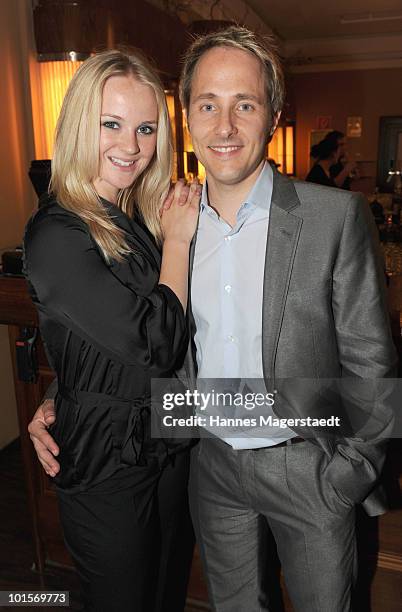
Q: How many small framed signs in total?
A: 2